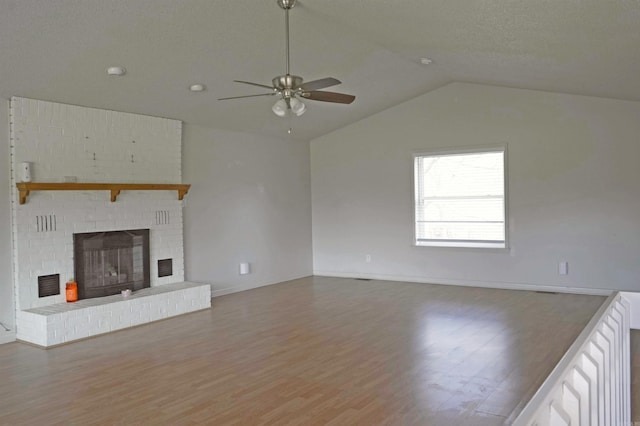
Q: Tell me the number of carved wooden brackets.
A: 3